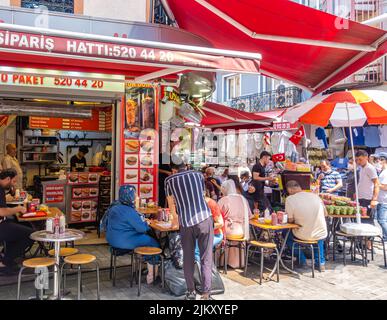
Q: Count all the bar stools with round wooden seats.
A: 7